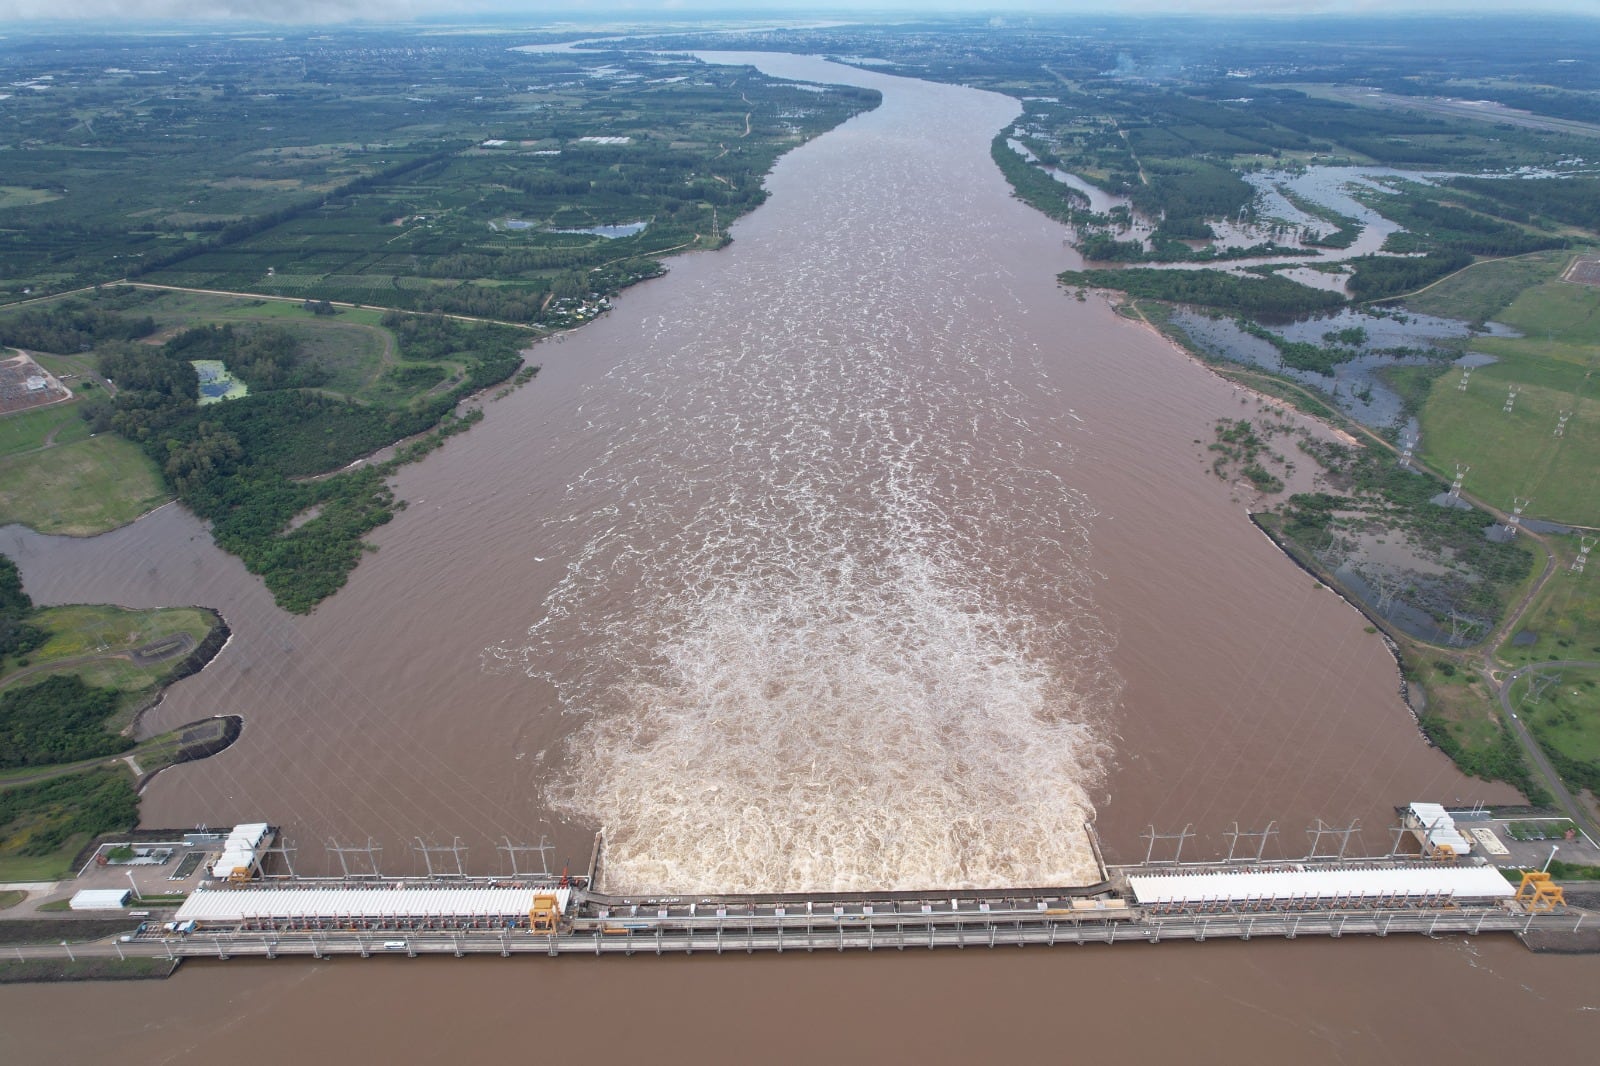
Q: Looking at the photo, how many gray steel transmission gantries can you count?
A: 8